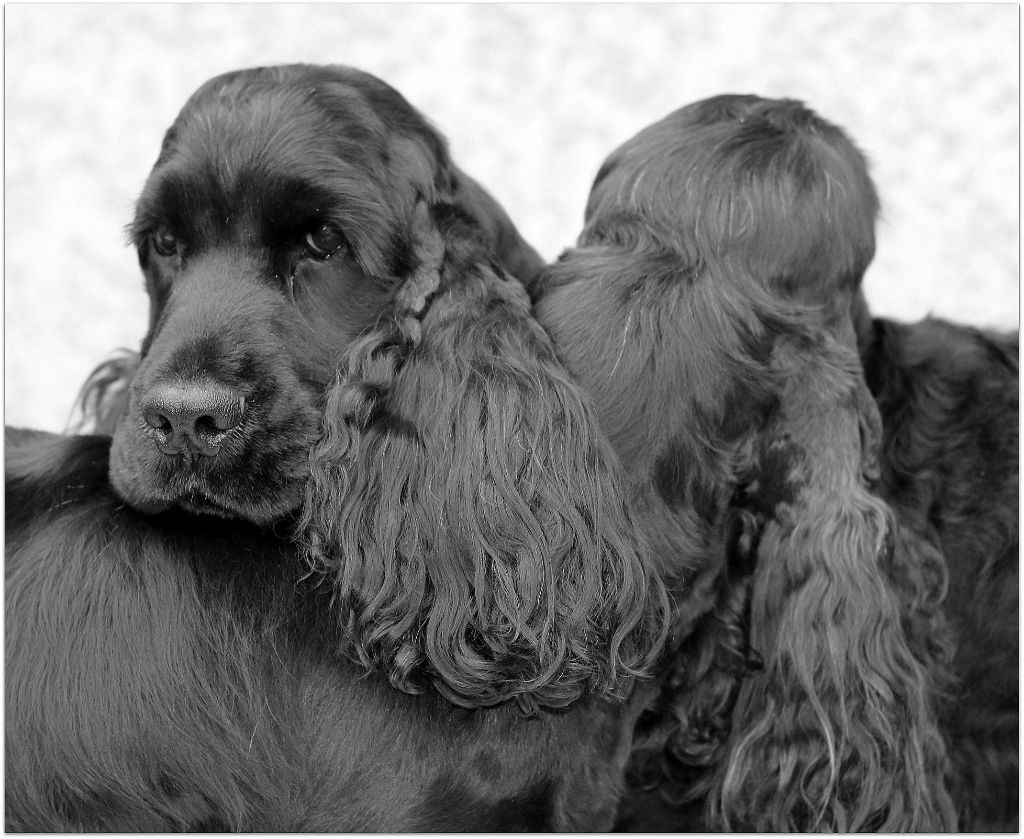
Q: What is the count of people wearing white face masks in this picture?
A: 0